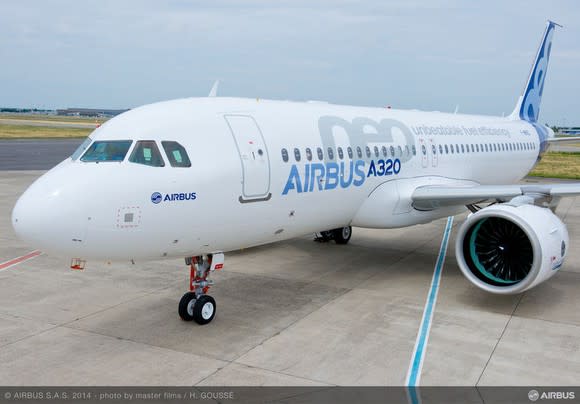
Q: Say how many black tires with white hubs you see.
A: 3